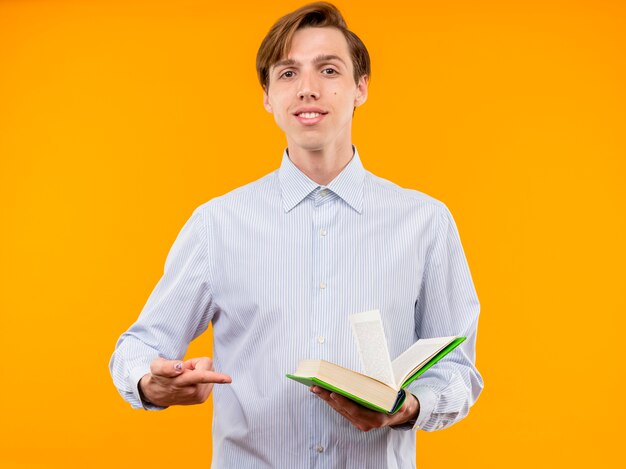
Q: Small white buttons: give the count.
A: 5